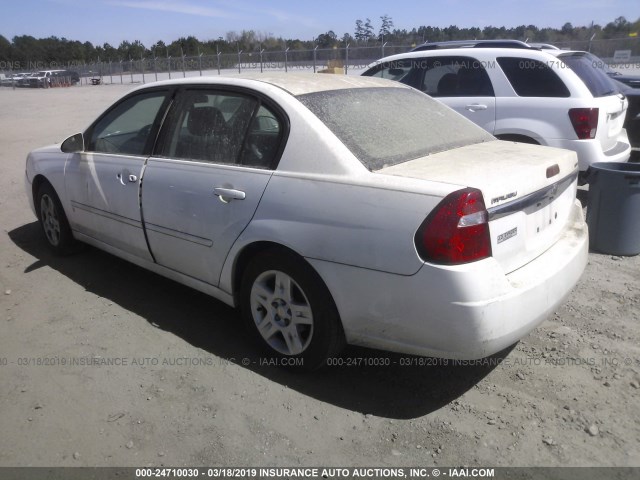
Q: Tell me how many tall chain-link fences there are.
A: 1